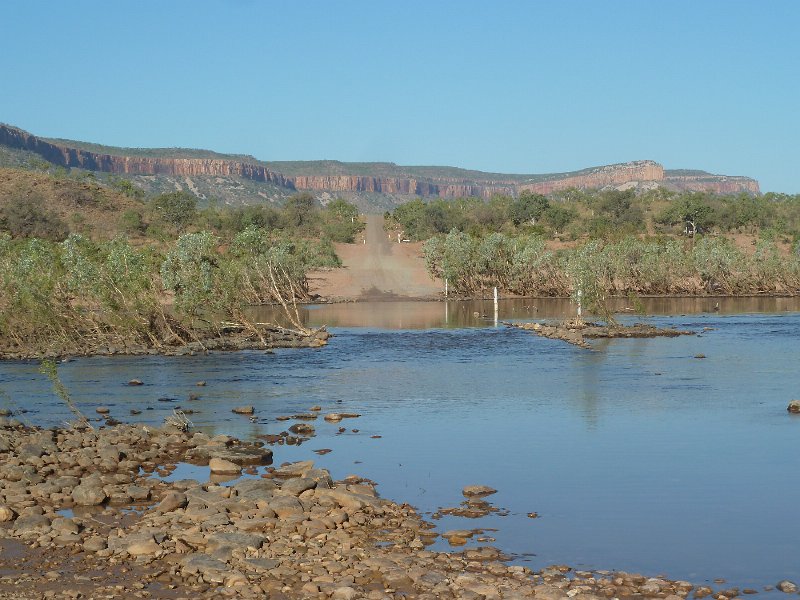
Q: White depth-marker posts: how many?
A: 3